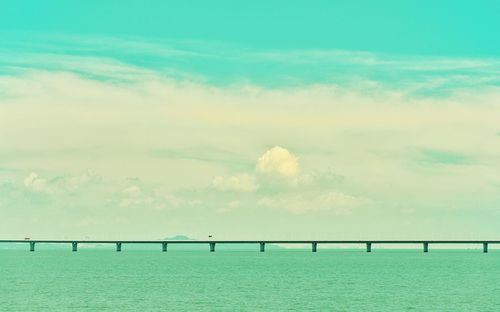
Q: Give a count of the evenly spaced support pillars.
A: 10